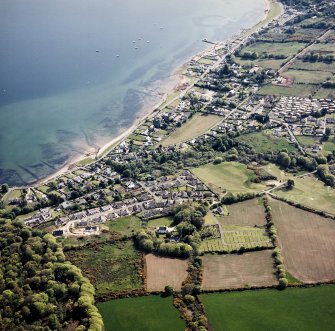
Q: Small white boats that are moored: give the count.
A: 7